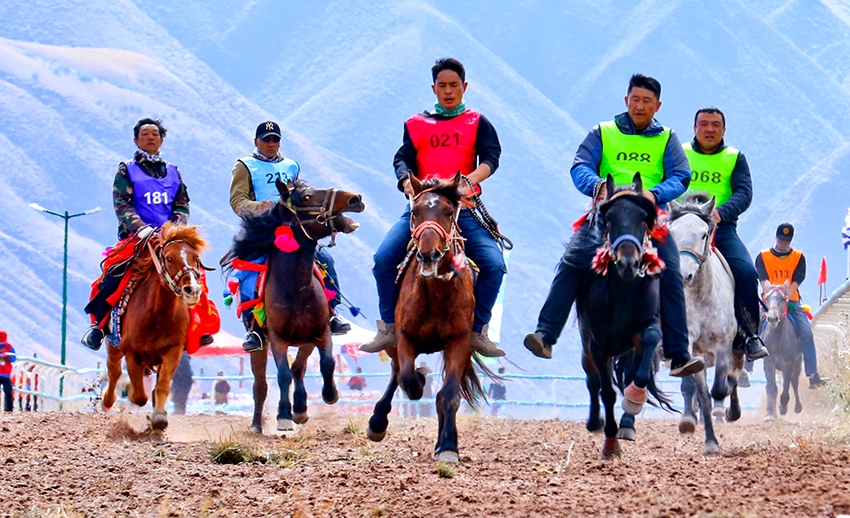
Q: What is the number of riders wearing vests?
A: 6